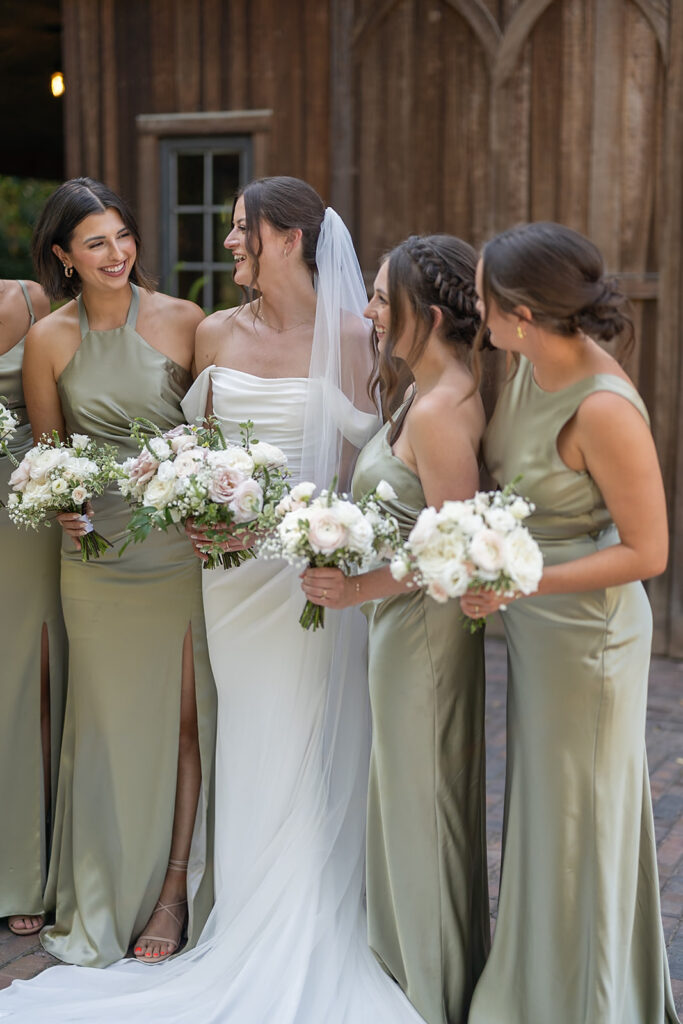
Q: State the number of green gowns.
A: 4